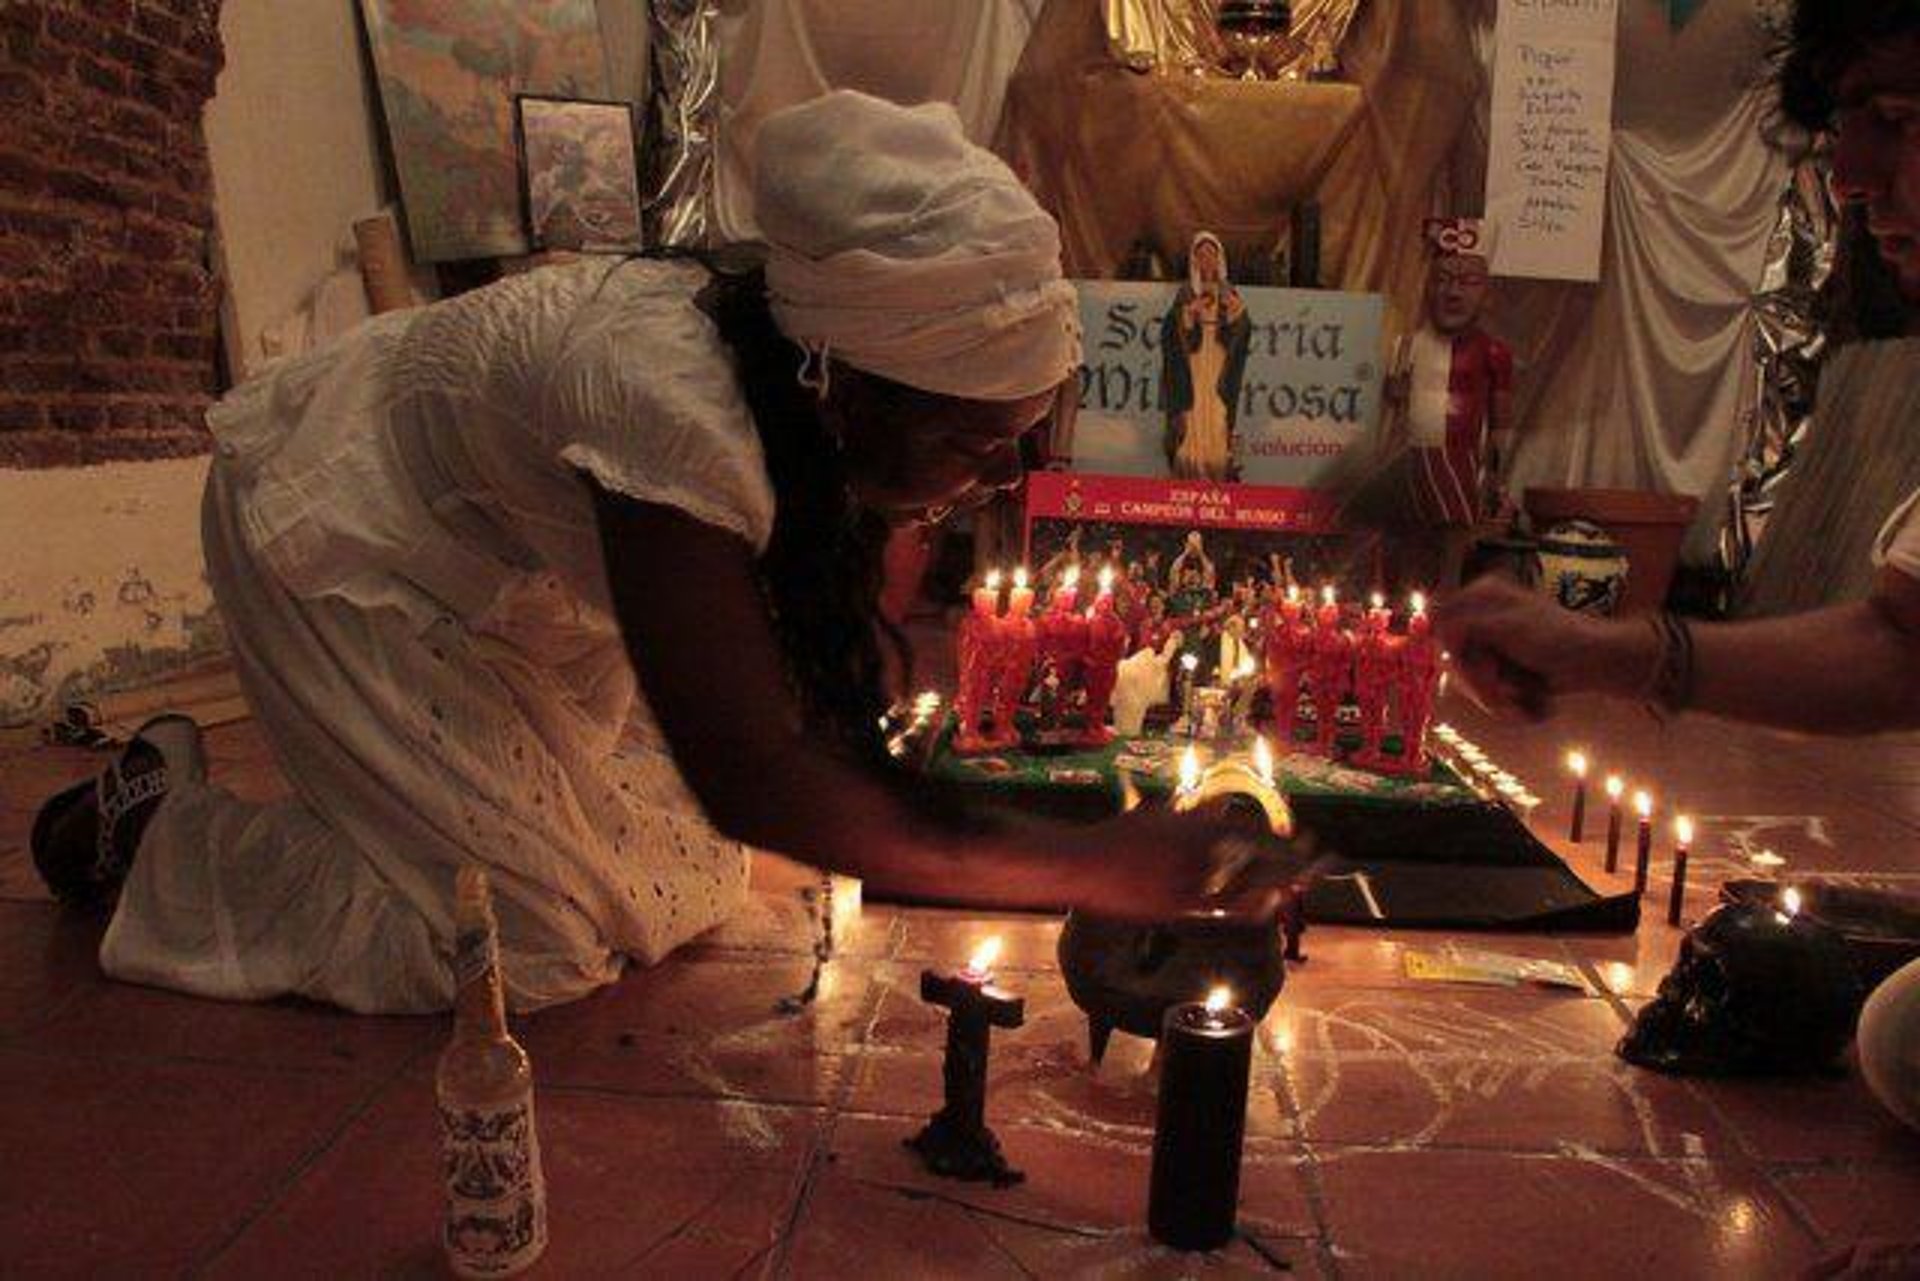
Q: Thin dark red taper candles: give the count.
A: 4